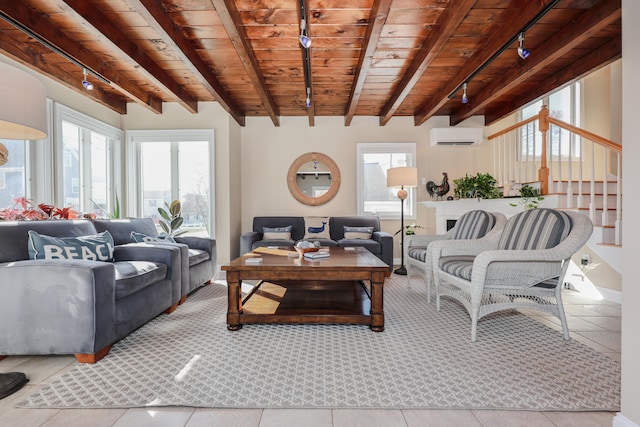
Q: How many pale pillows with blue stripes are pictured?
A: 2